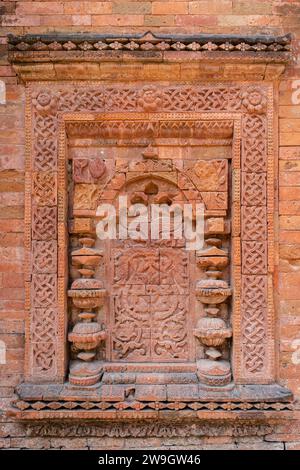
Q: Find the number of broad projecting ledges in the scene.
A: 2